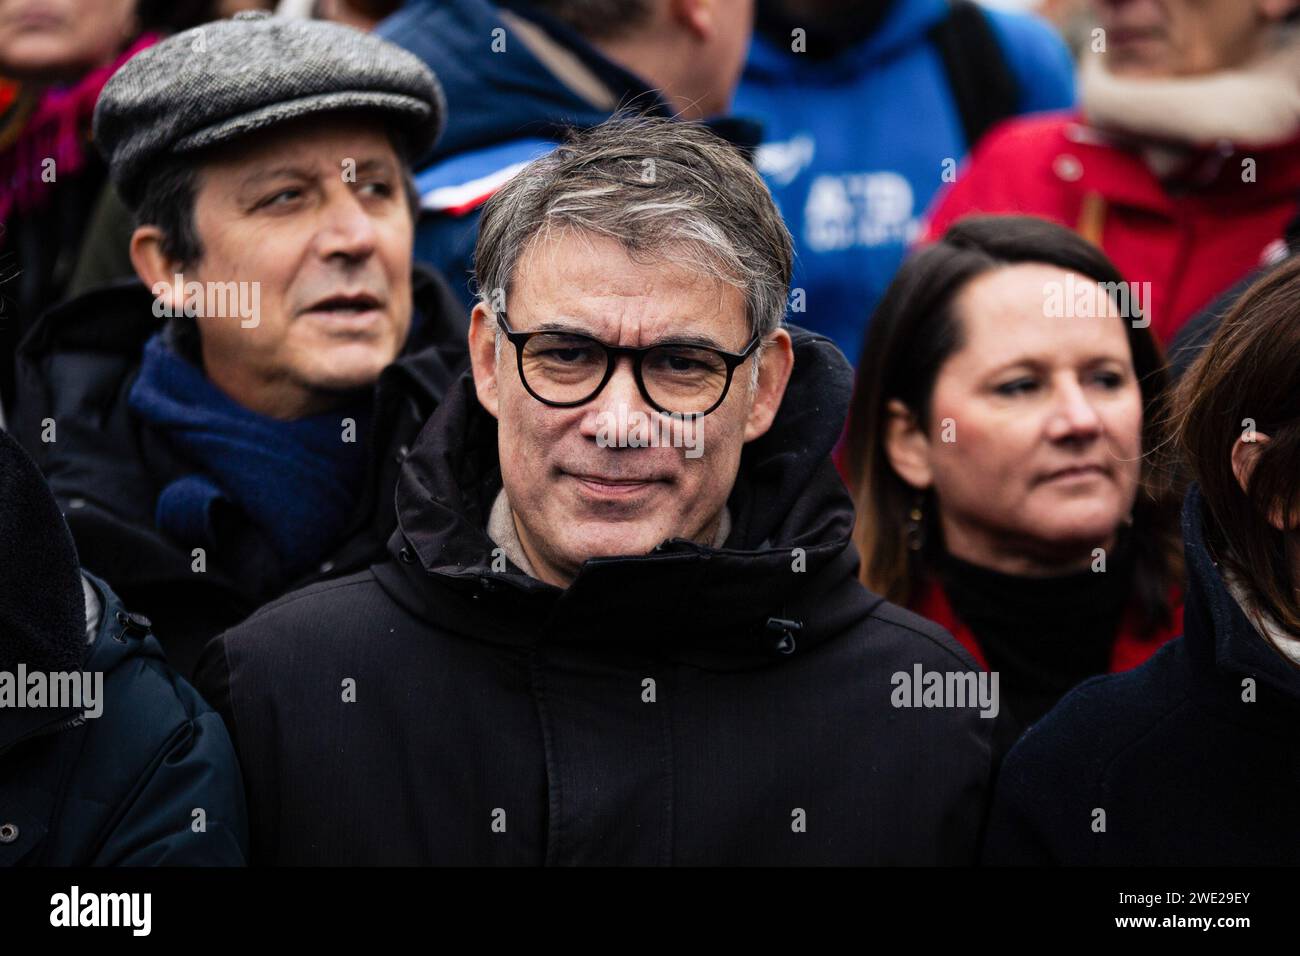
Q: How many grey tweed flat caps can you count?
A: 1